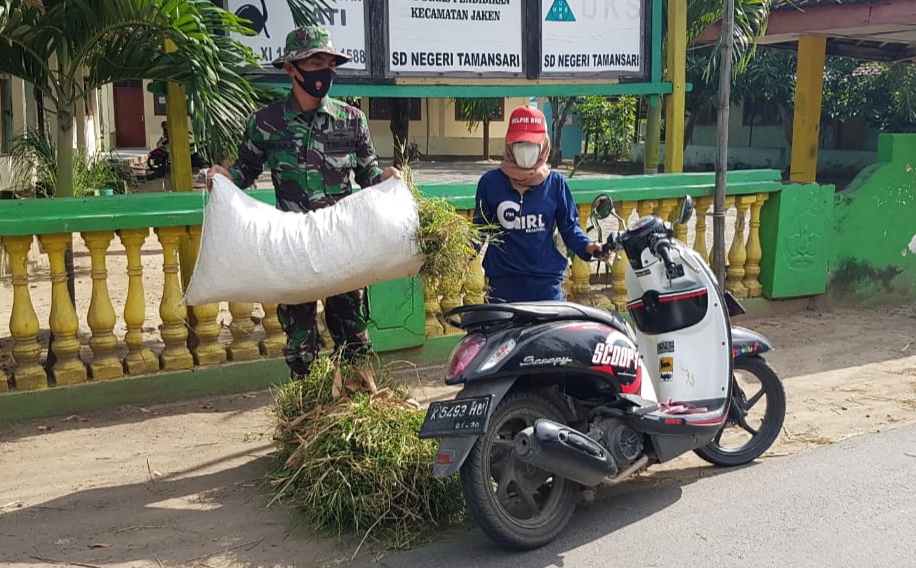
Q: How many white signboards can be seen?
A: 3